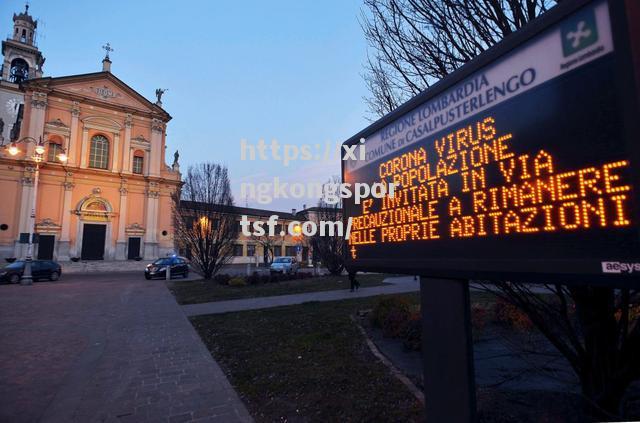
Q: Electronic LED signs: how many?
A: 1